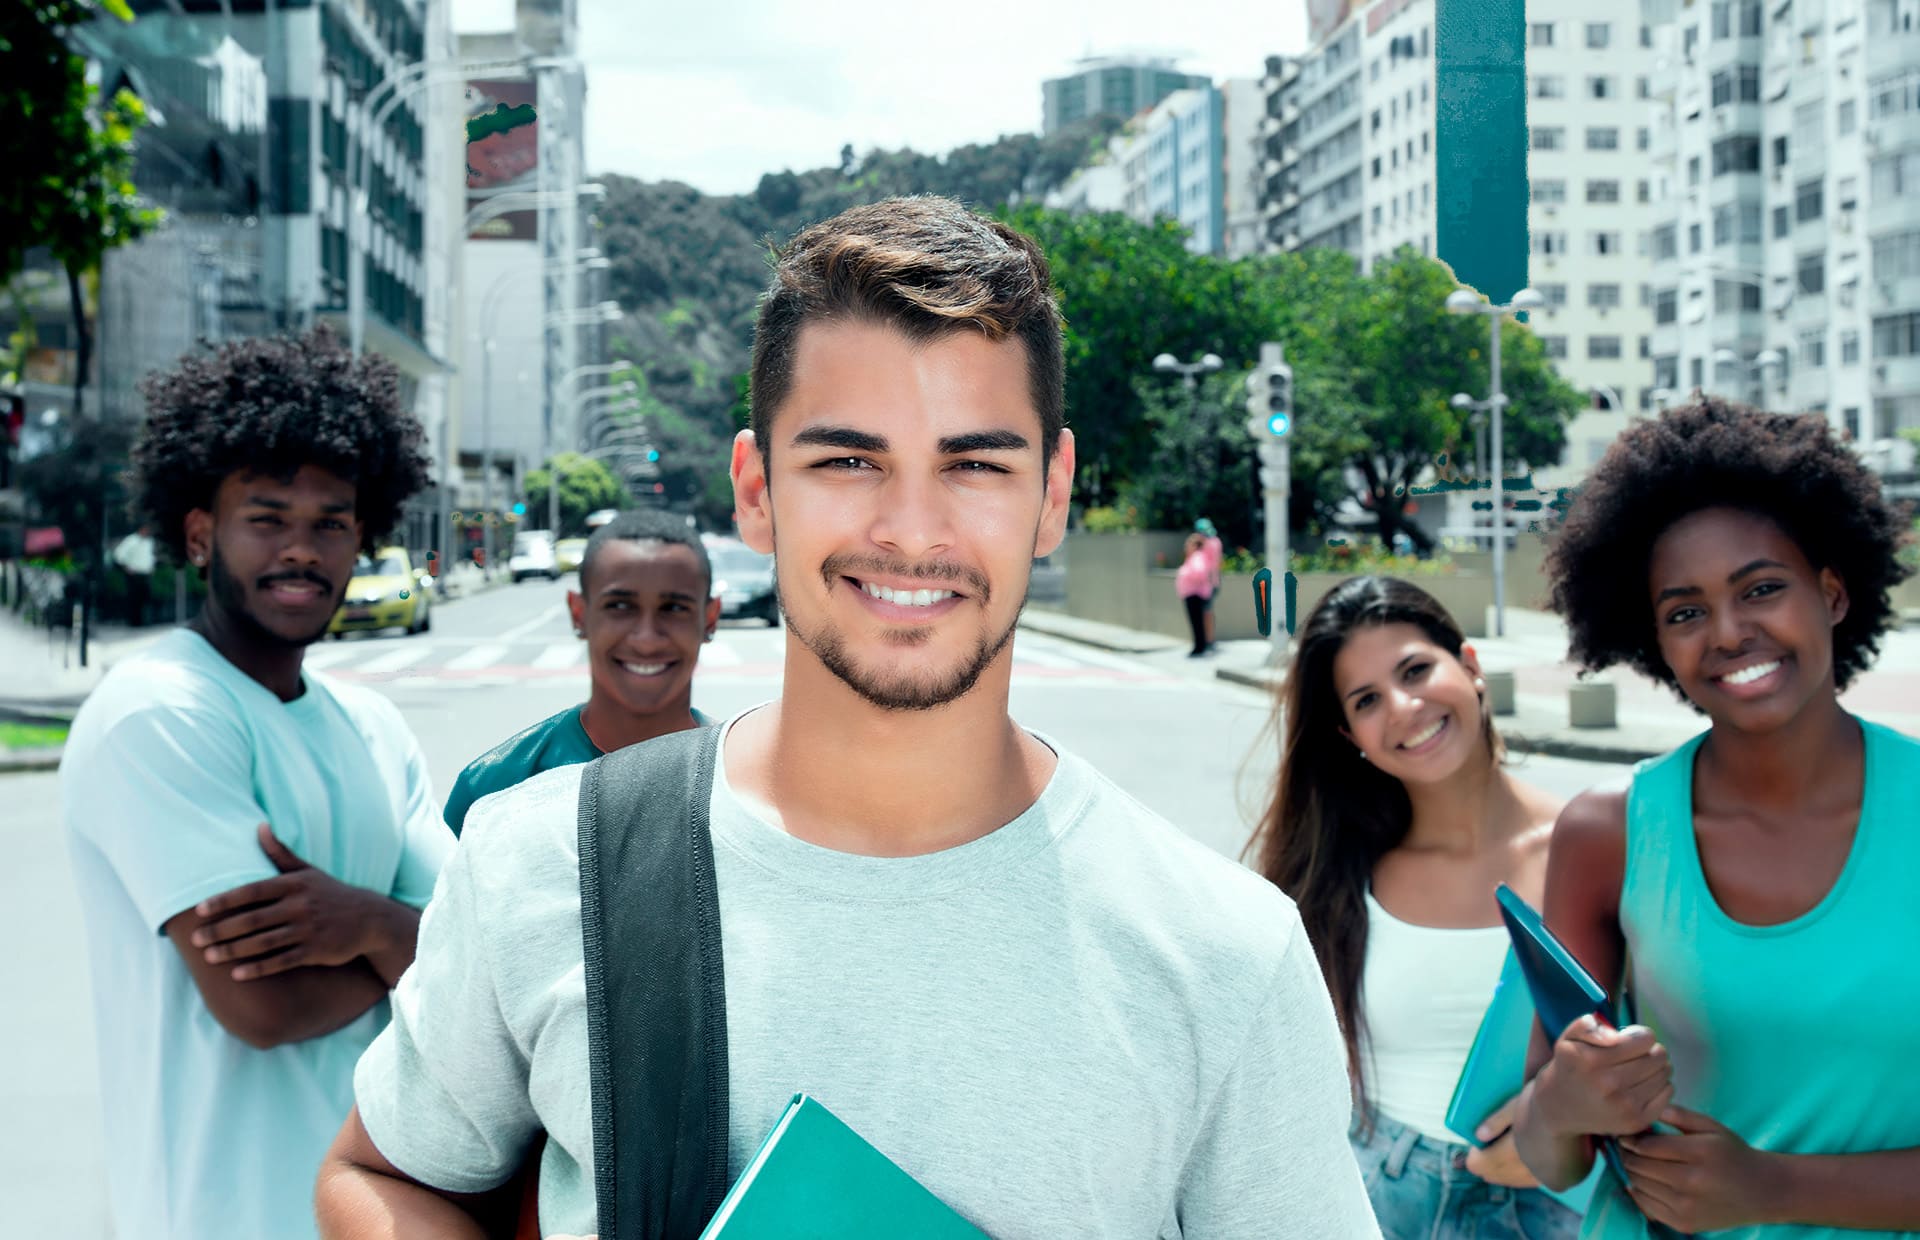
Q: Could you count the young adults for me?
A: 5